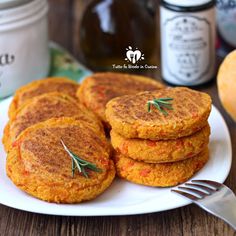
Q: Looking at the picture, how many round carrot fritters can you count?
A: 7